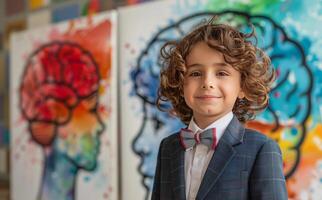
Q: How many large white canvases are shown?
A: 2